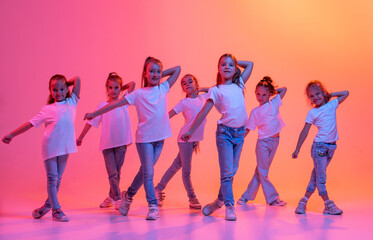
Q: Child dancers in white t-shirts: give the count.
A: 7